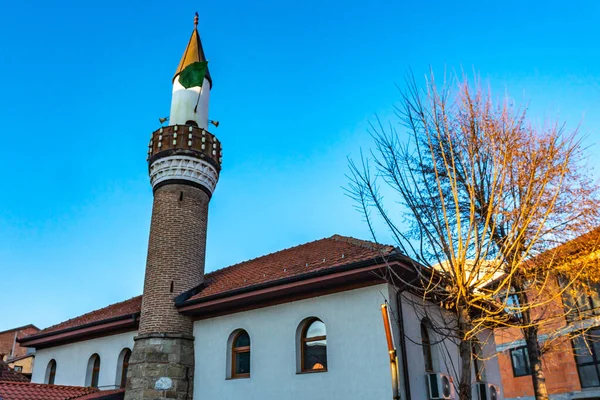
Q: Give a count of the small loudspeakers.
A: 2